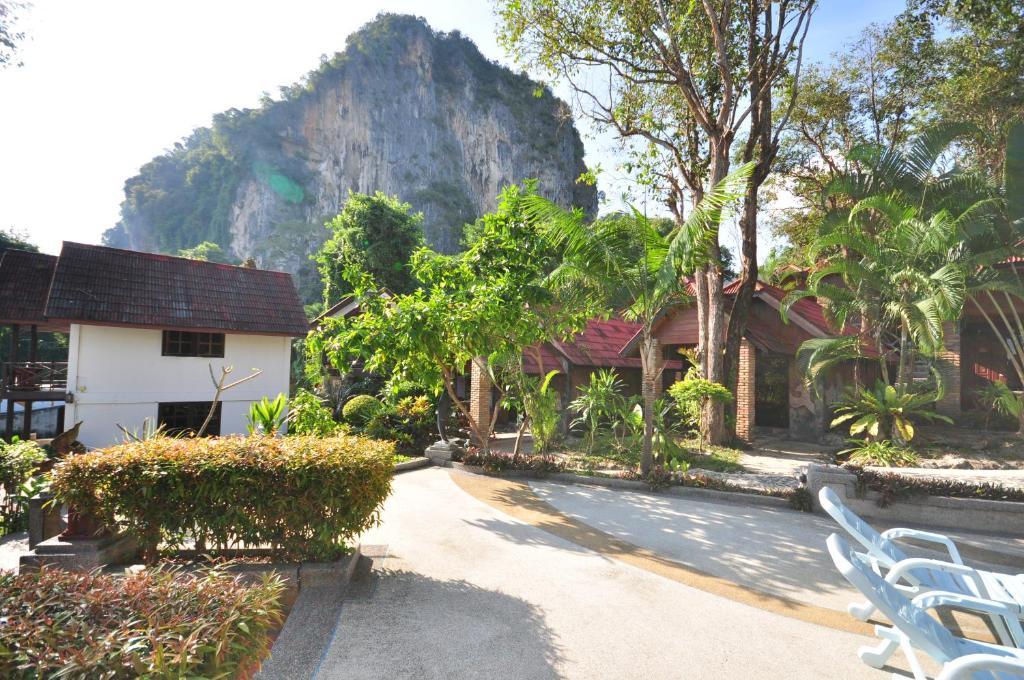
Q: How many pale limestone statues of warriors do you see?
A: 0